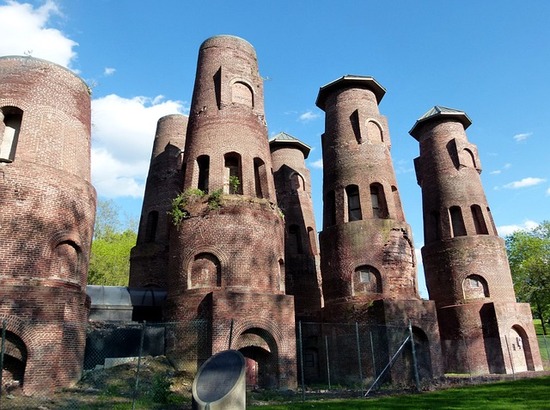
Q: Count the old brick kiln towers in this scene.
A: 6